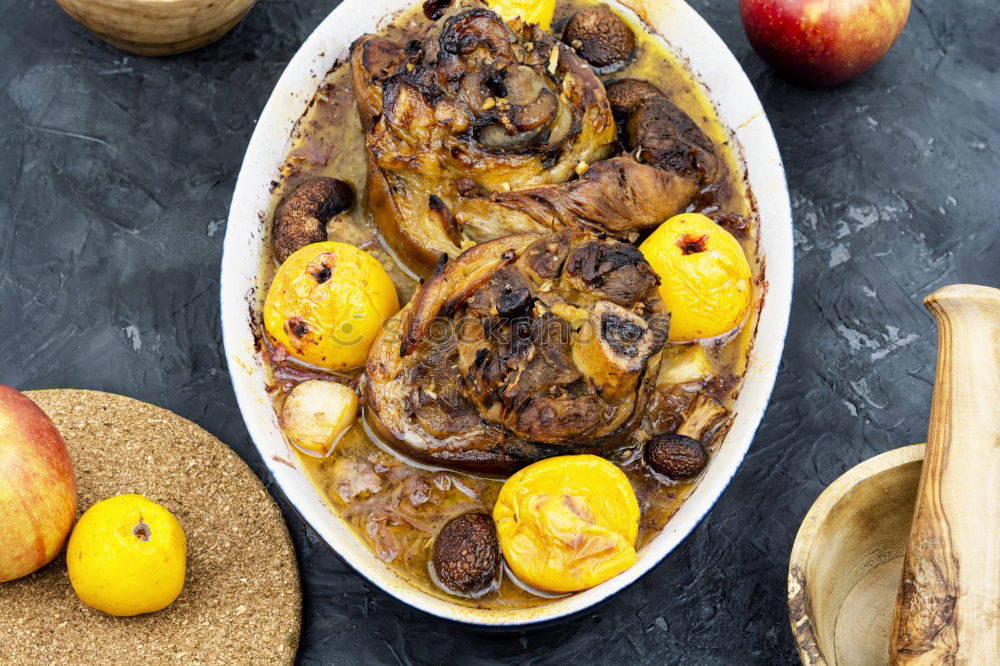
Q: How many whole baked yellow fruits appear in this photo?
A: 3